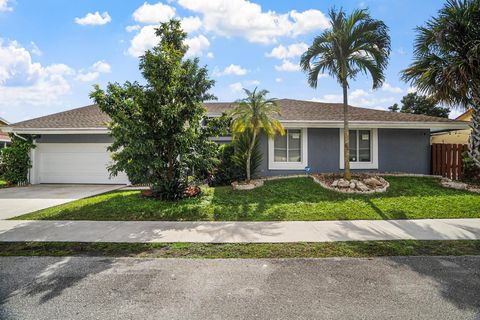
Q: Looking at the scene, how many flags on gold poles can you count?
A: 0